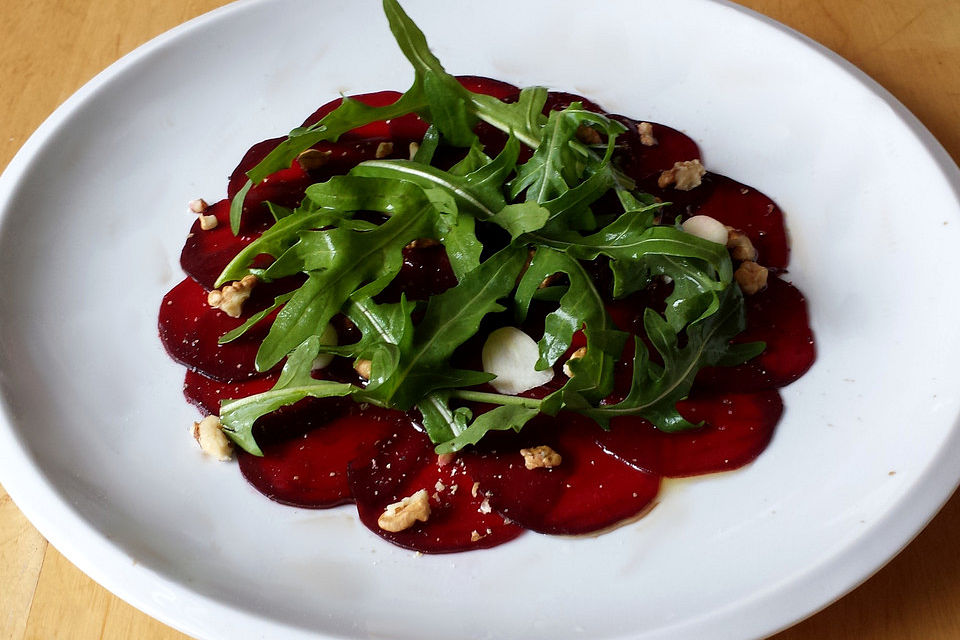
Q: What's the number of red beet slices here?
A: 14